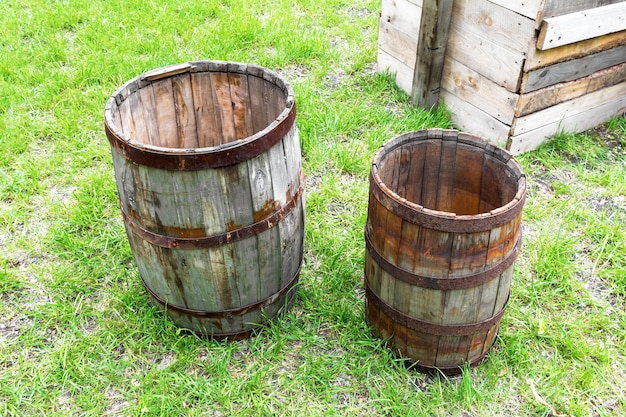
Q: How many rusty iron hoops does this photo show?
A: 8